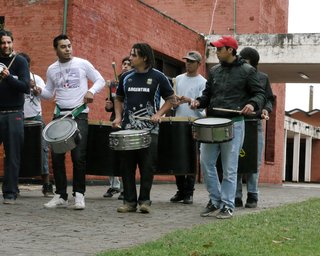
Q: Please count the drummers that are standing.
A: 8